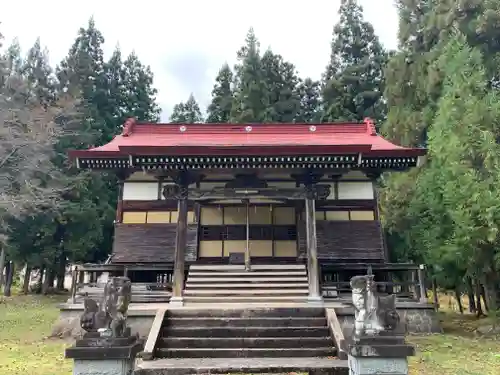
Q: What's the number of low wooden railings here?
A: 2